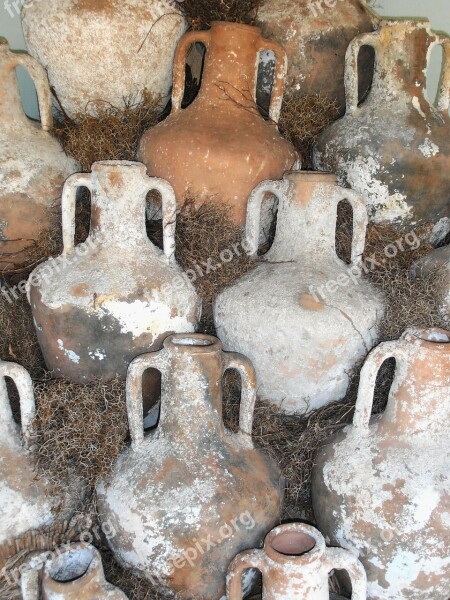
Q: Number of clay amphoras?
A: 13